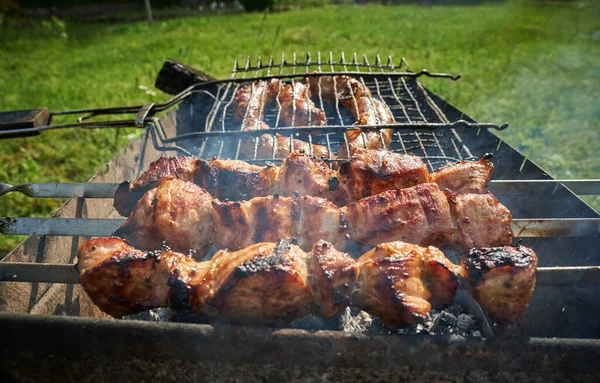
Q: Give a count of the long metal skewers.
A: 3